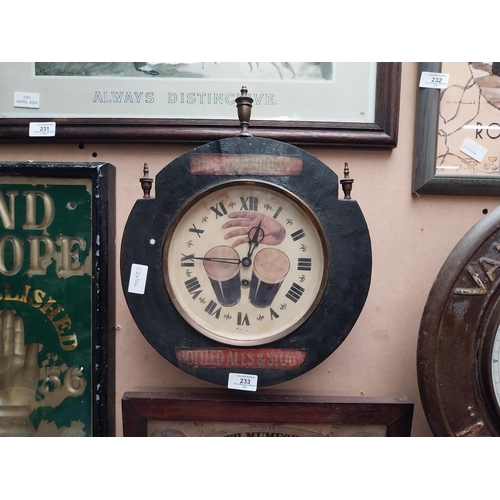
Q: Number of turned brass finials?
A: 3